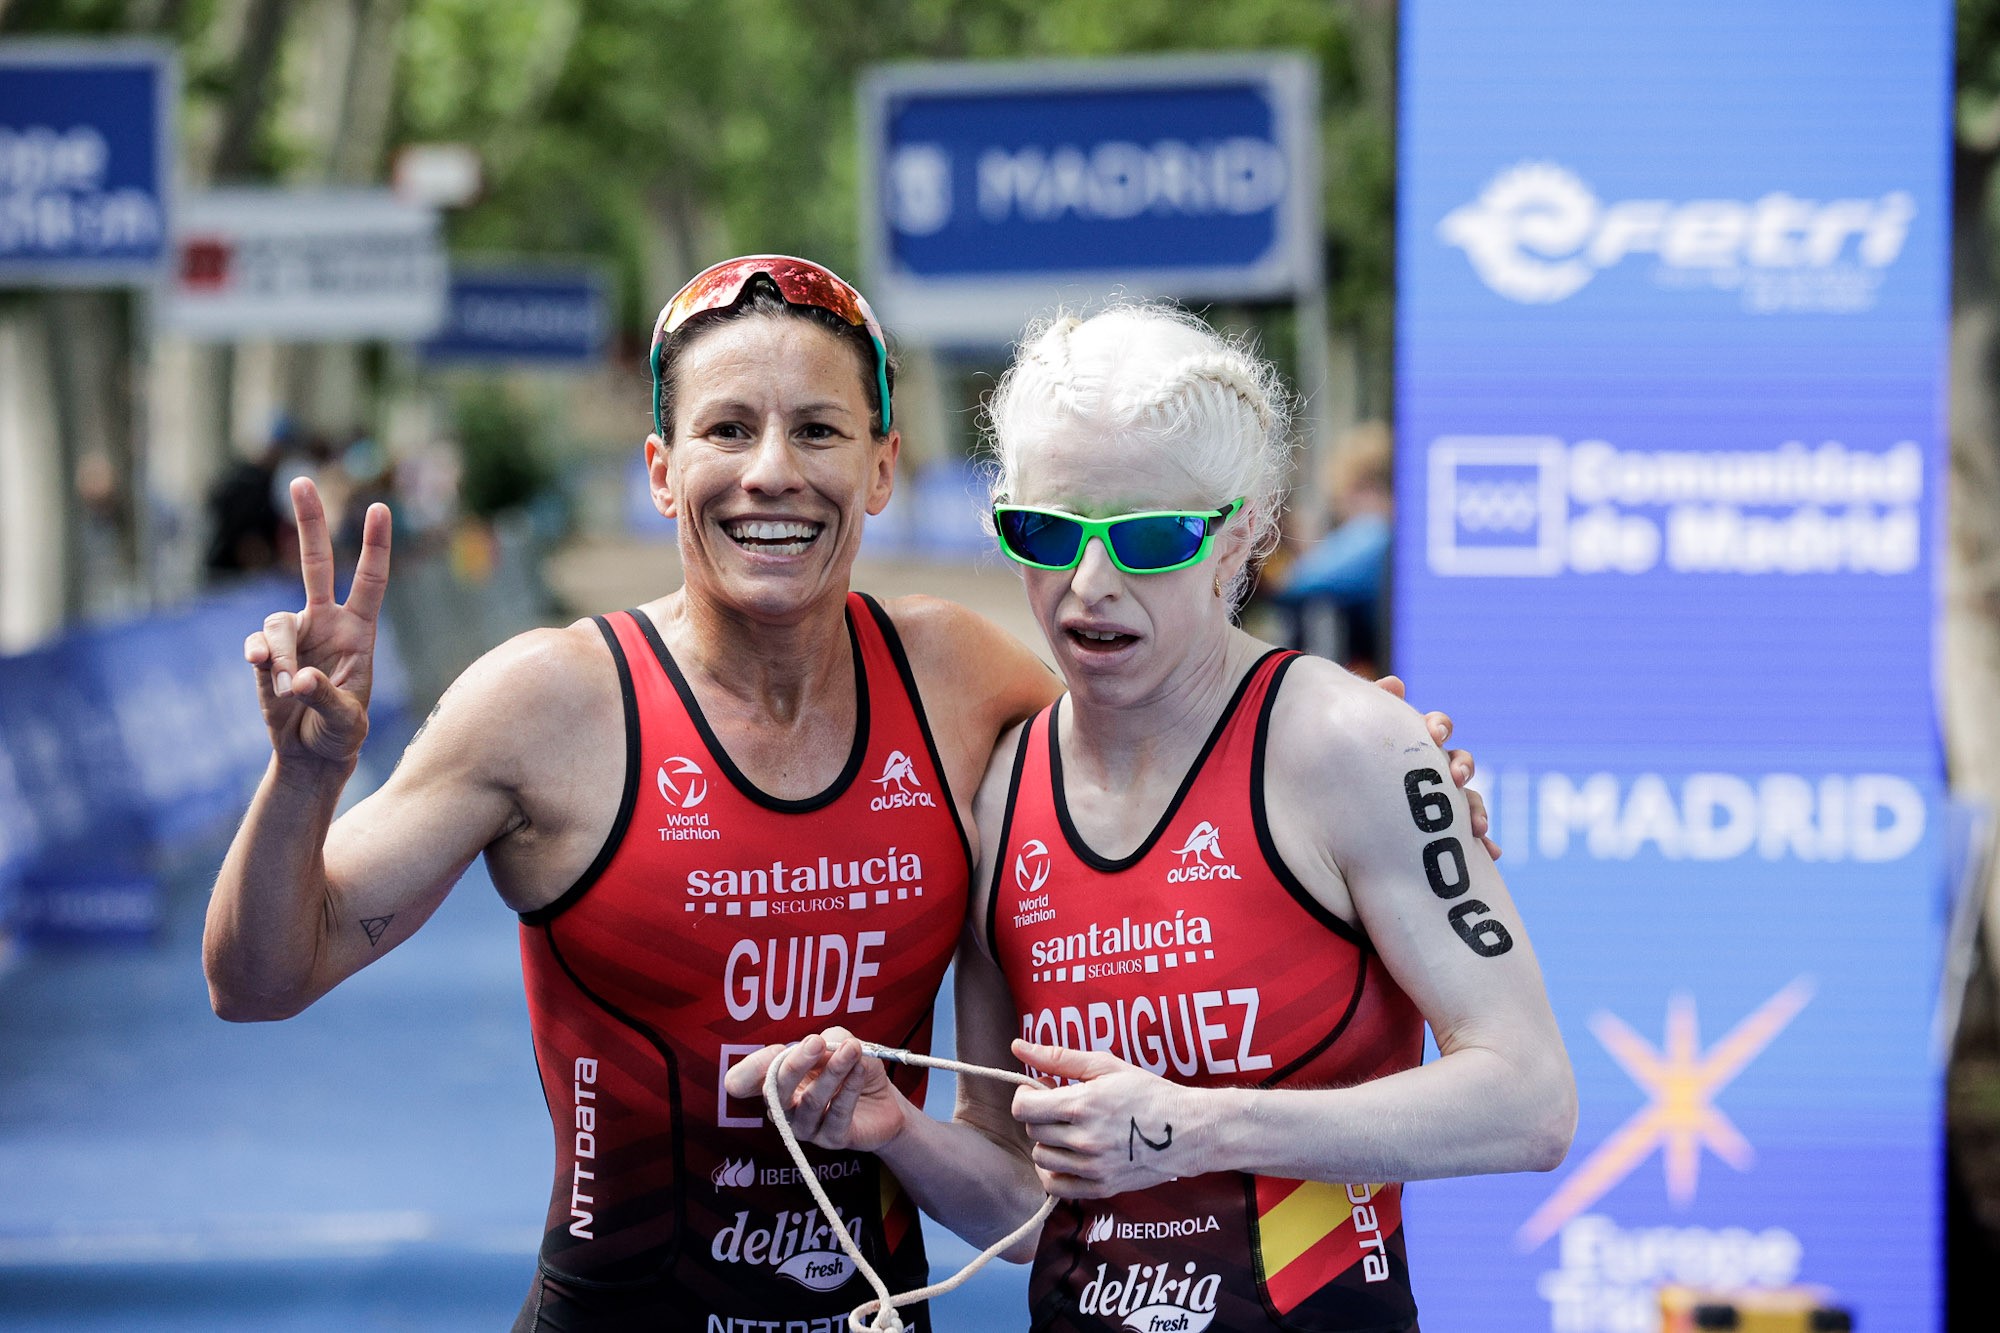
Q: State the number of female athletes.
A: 2